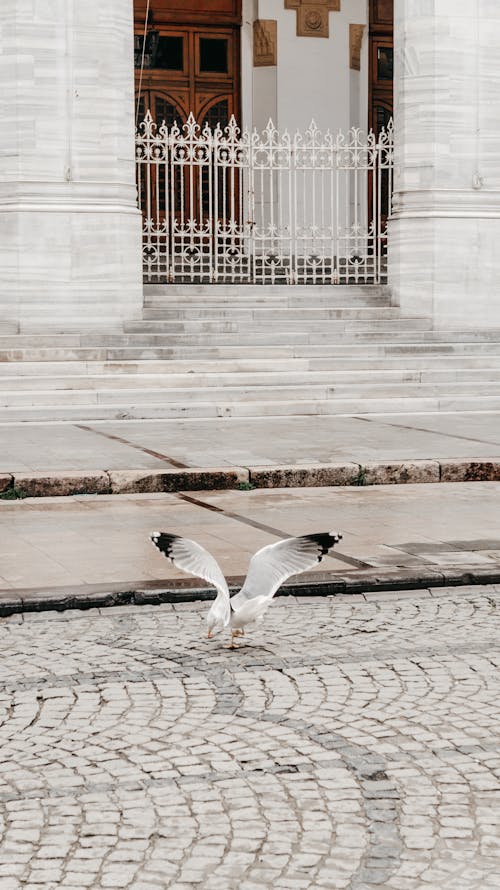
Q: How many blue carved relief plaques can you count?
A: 0